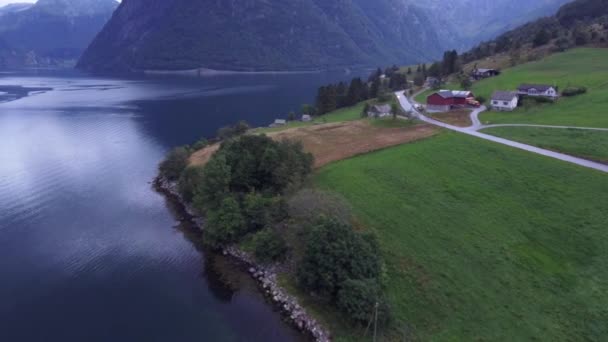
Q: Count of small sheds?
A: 2